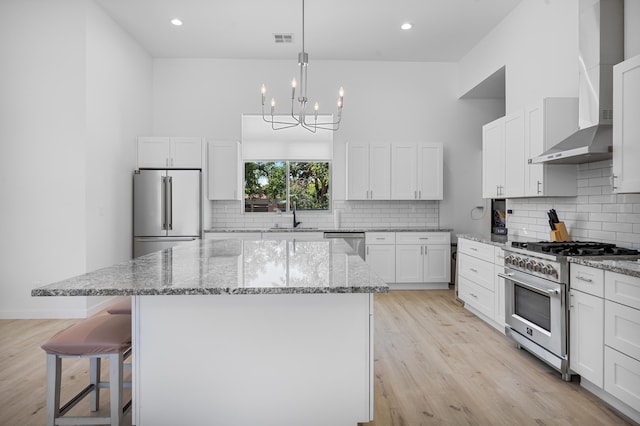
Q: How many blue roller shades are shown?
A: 0